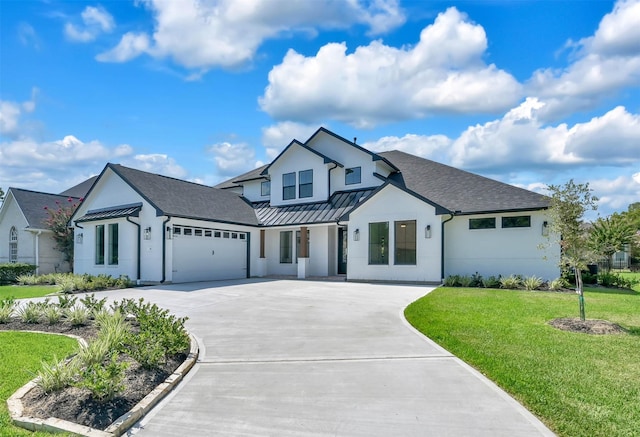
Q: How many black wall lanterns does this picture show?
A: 6